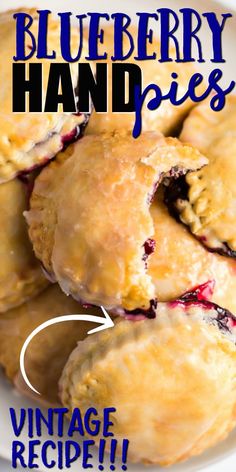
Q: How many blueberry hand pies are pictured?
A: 8